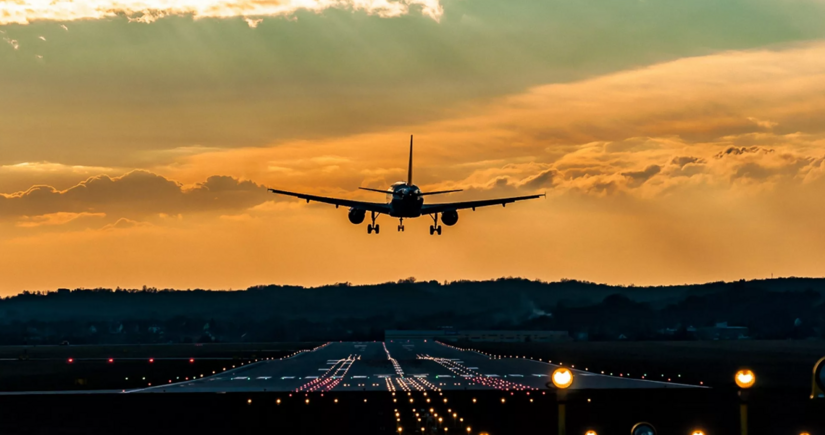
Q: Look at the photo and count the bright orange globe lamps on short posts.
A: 2